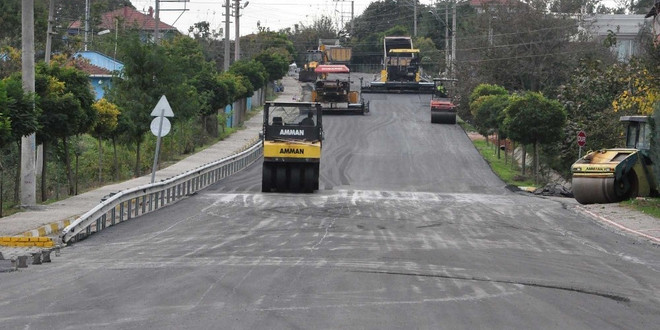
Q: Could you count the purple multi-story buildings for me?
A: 0